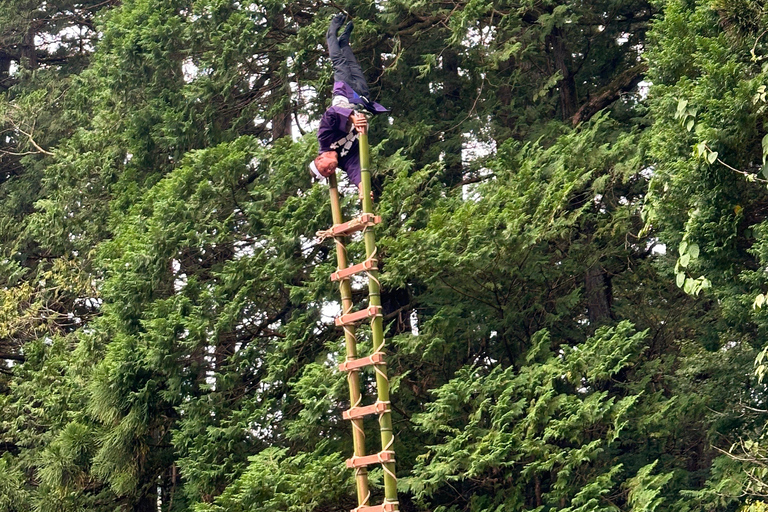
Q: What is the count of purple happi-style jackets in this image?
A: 1